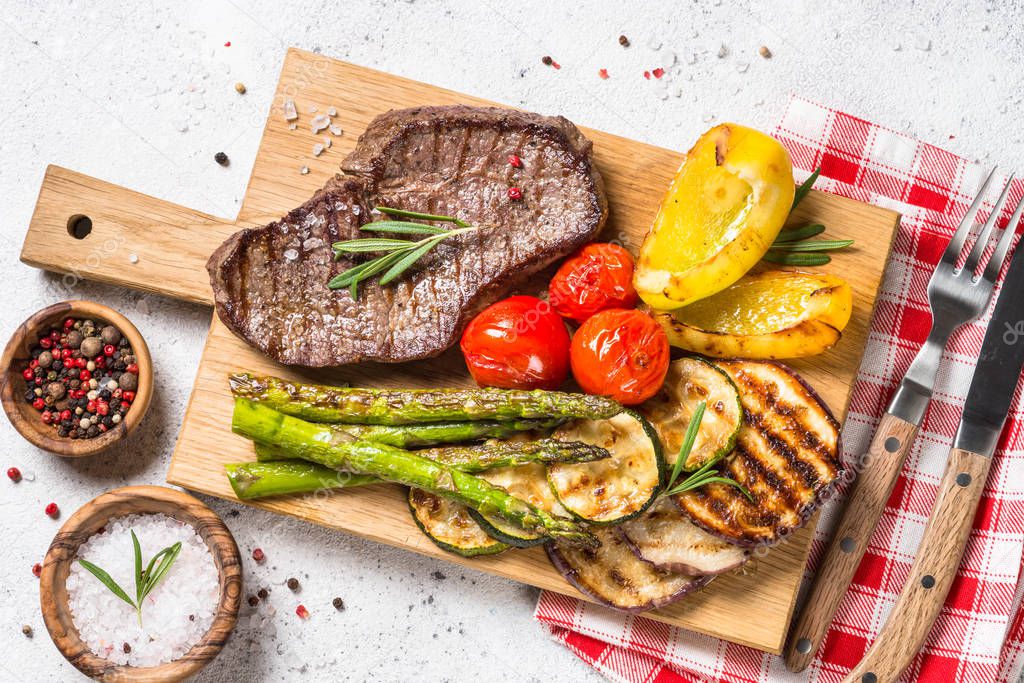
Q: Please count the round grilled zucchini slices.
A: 4